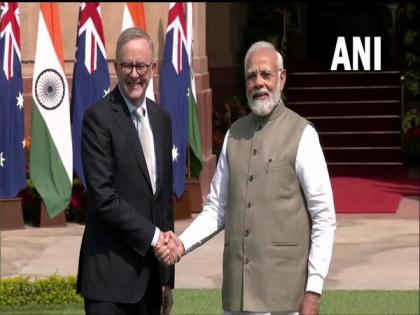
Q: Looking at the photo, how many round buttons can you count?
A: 6